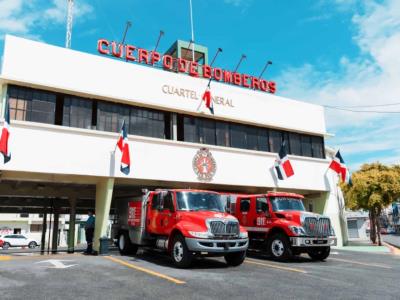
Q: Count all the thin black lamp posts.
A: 6